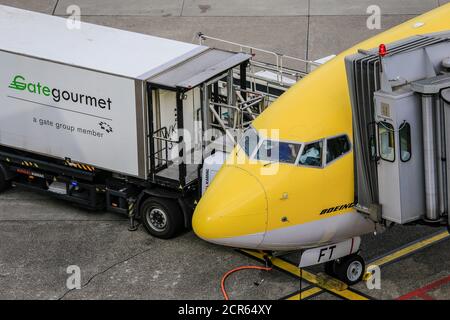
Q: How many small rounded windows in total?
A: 2